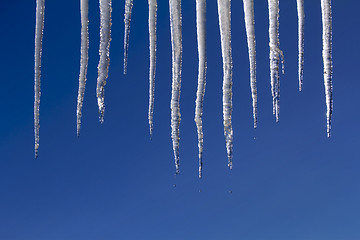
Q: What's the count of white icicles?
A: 12